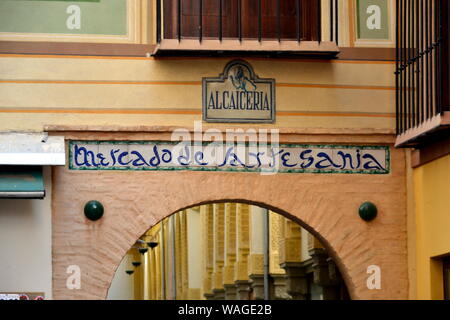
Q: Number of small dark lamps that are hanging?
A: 4